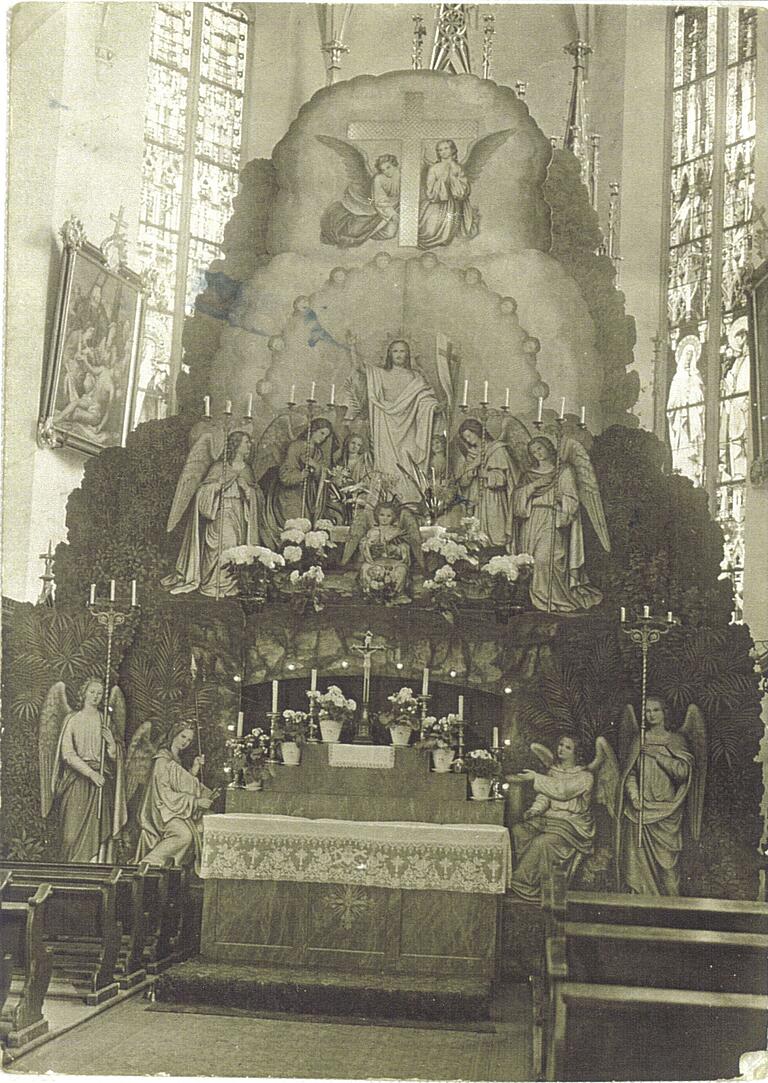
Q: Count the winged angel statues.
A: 11